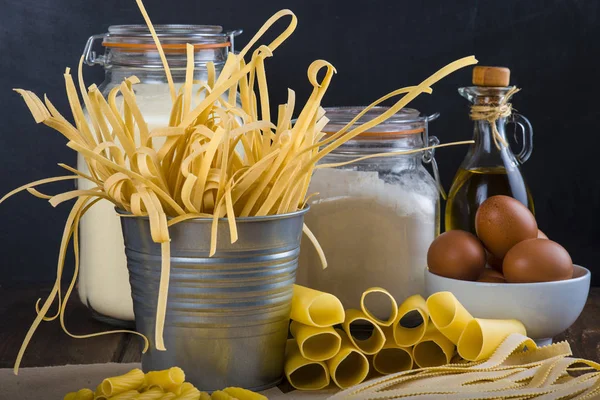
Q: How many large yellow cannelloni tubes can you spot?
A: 11